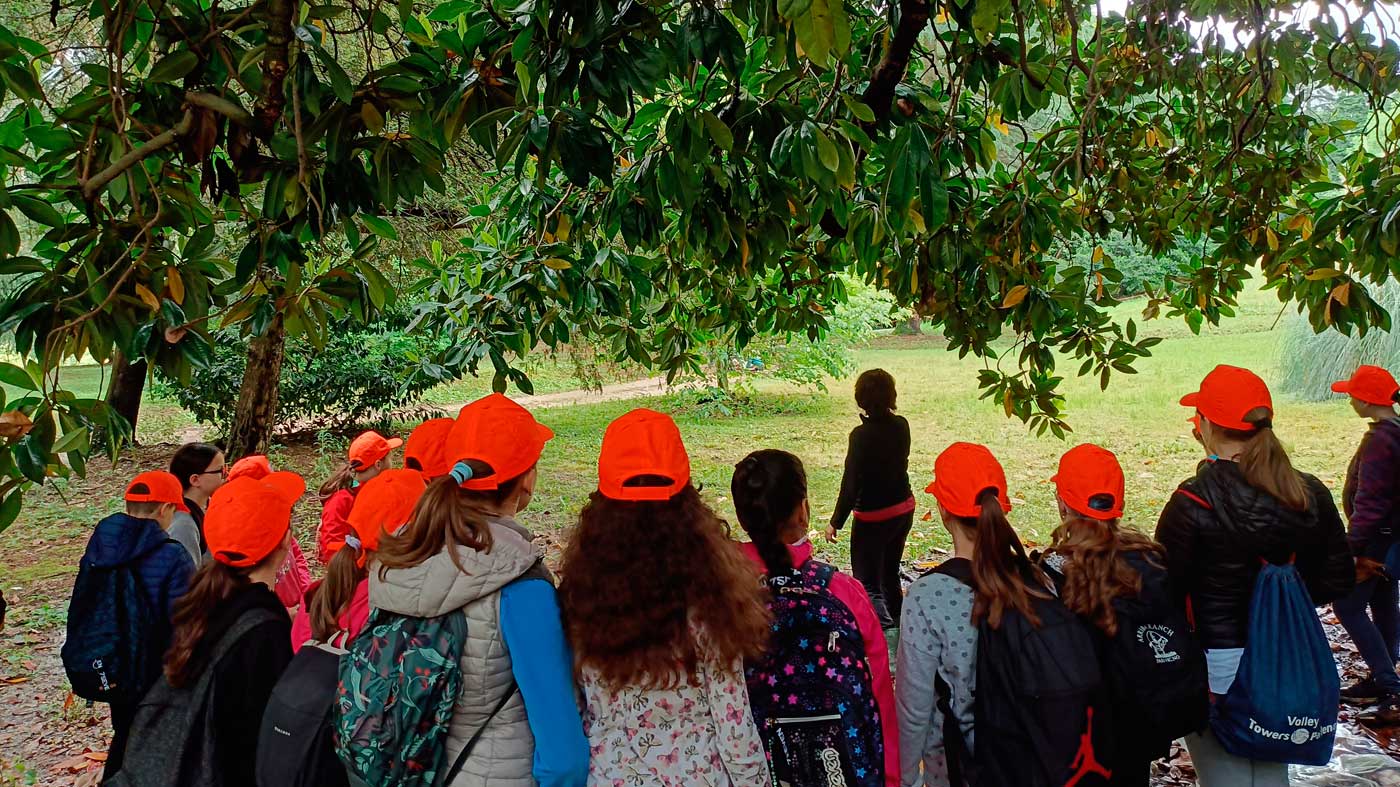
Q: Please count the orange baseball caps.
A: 13